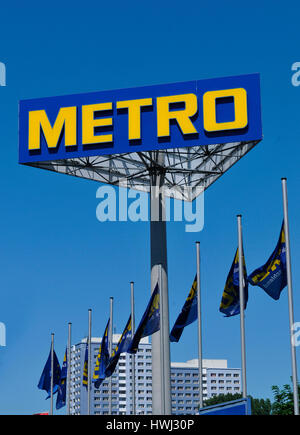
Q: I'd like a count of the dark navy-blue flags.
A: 9